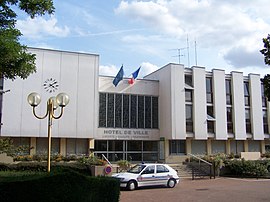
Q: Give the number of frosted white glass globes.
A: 3